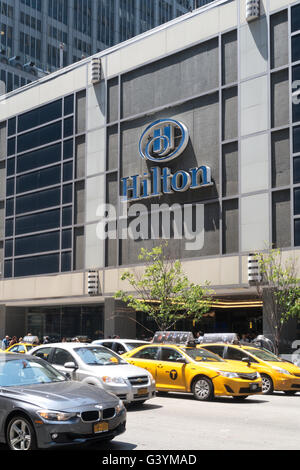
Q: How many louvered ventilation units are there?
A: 4